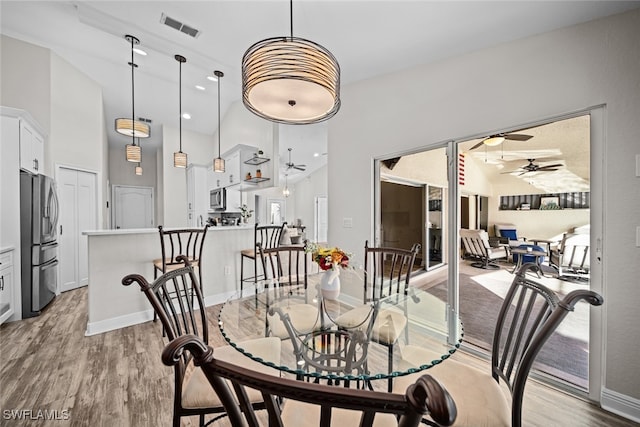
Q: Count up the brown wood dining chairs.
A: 5